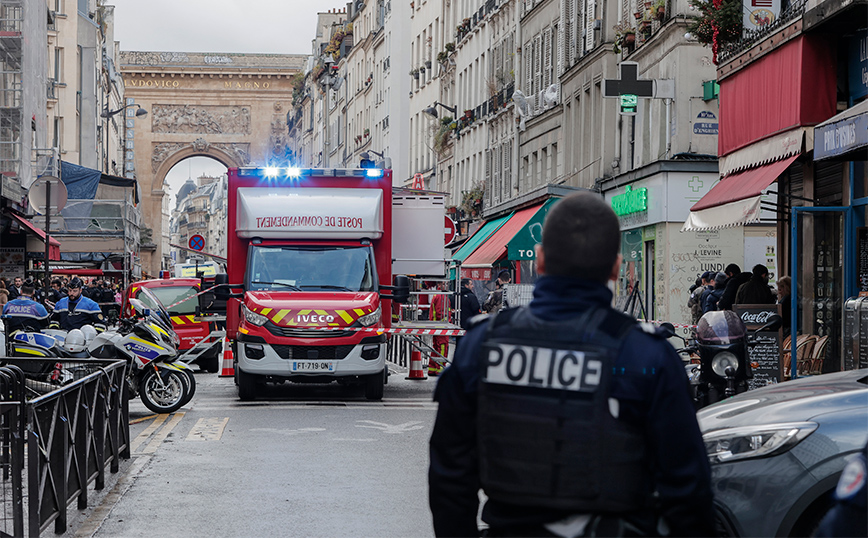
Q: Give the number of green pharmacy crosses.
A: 2